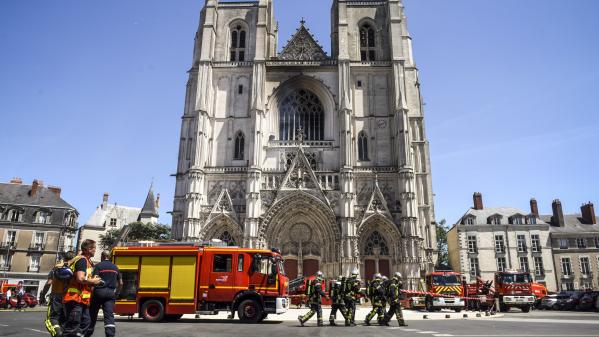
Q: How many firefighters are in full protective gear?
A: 6